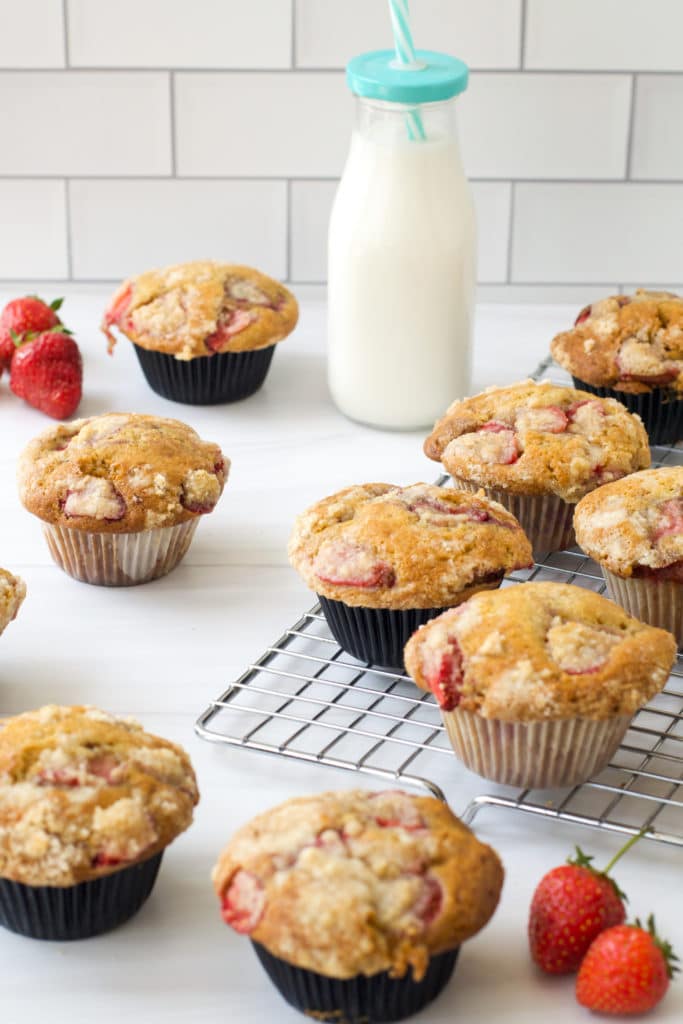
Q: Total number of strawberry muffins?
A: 10